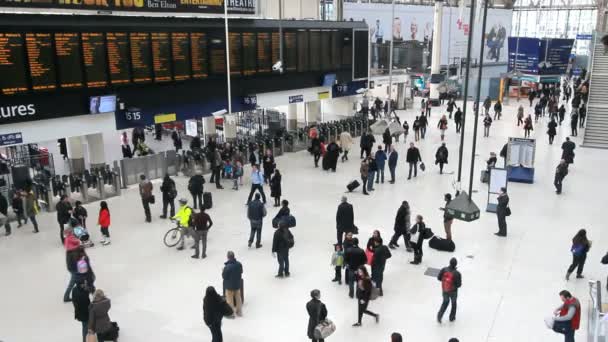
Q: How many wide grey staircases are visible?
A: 1